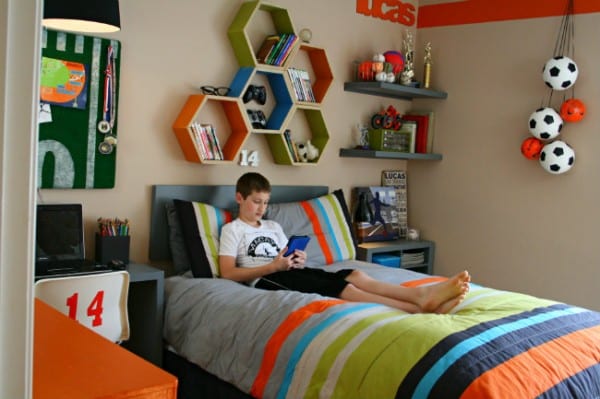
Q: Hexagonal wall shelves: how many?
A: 5